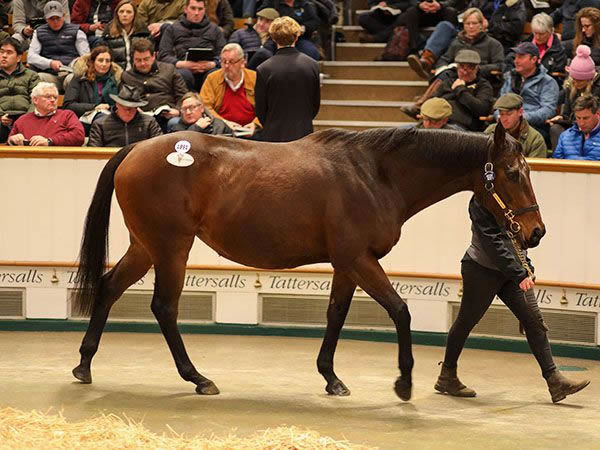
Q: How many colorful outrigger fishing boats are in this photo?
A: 0